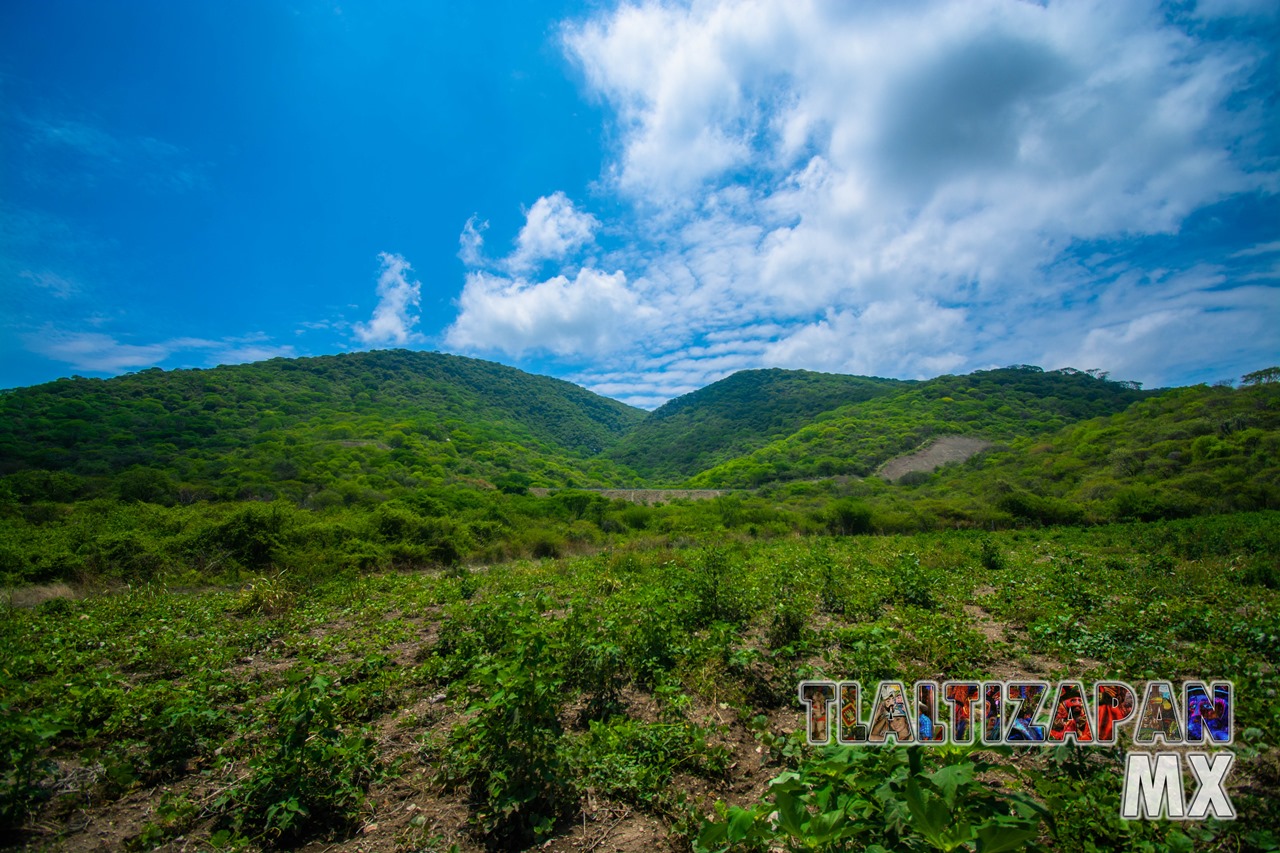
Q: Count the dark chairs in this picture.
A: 0